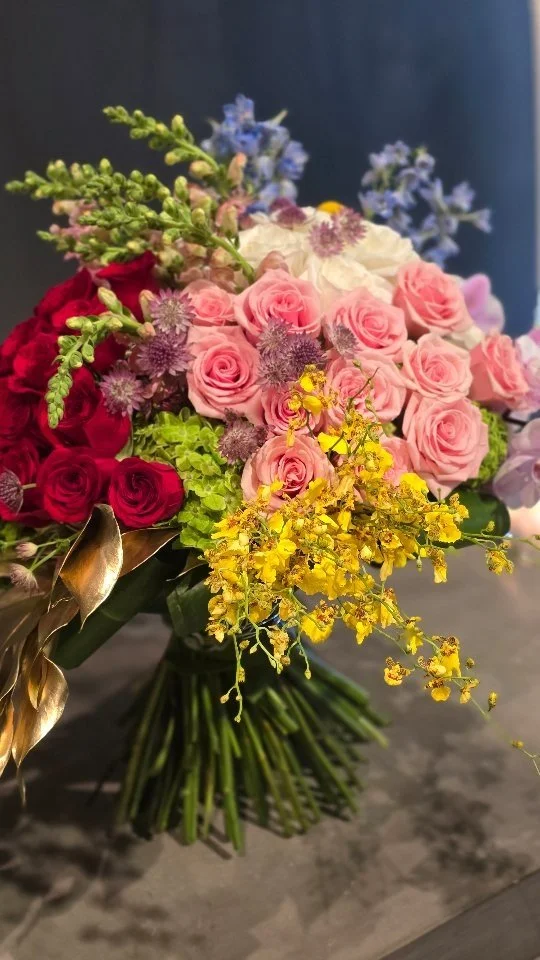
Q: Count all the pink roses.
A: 12